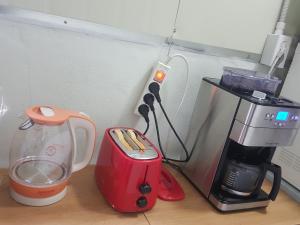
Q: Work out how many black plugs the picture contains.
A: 3